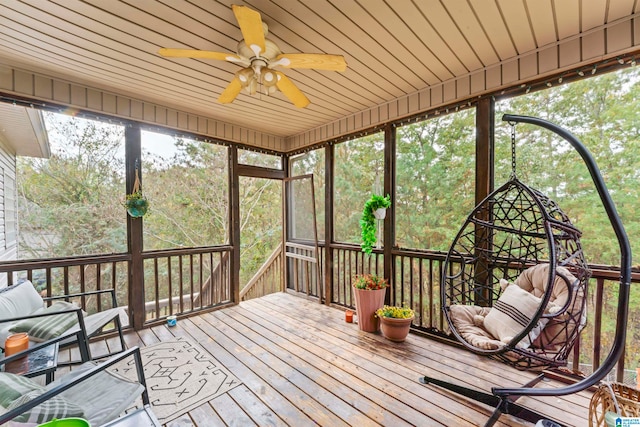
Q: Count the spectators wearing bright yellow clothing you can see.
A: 0